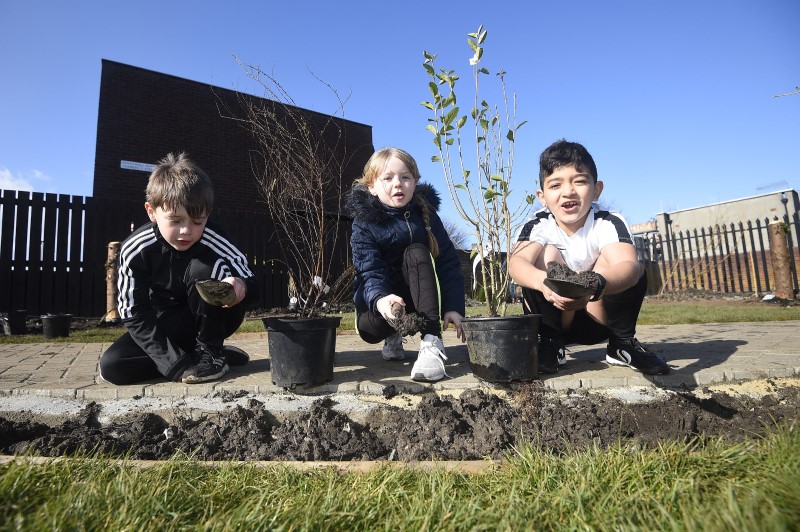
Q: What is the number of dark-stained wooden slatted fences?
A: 1